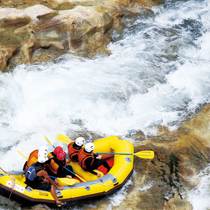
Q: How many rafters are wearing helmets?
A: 5